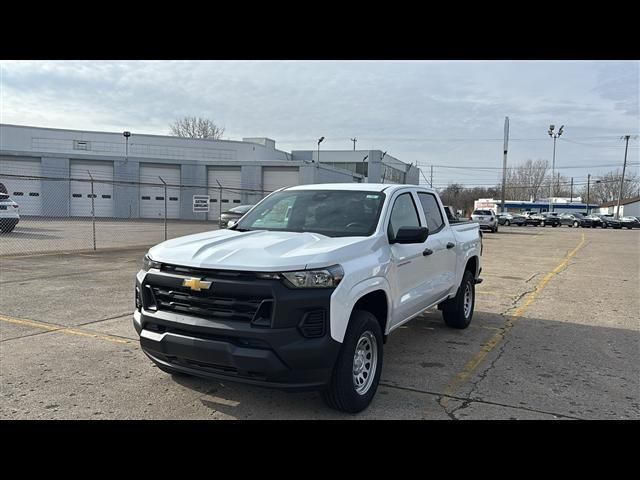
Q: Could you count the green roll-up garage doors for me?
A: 0